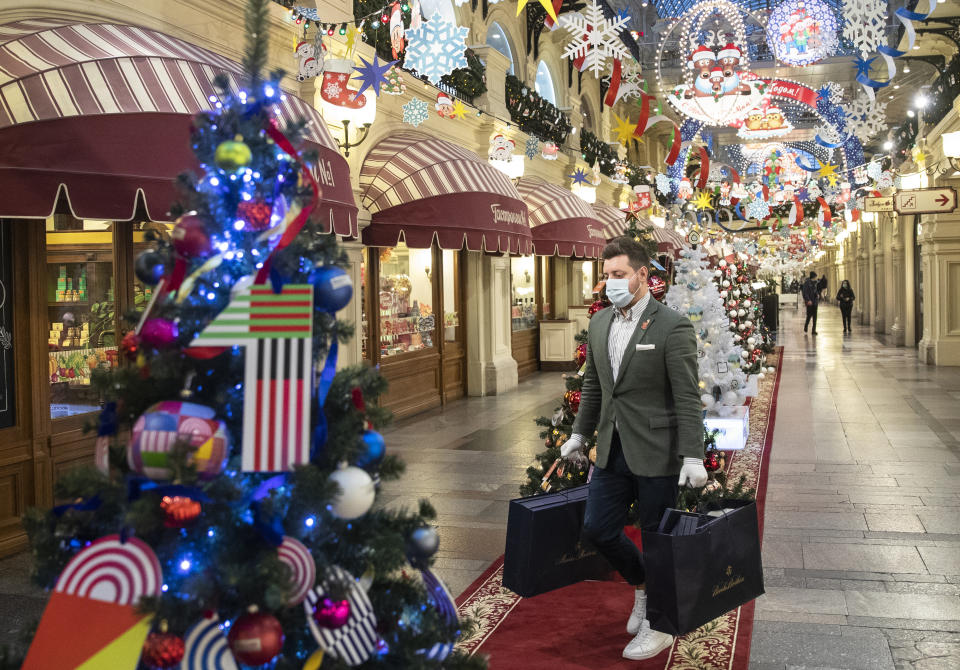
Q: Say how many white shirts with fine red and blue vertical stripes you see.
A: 1